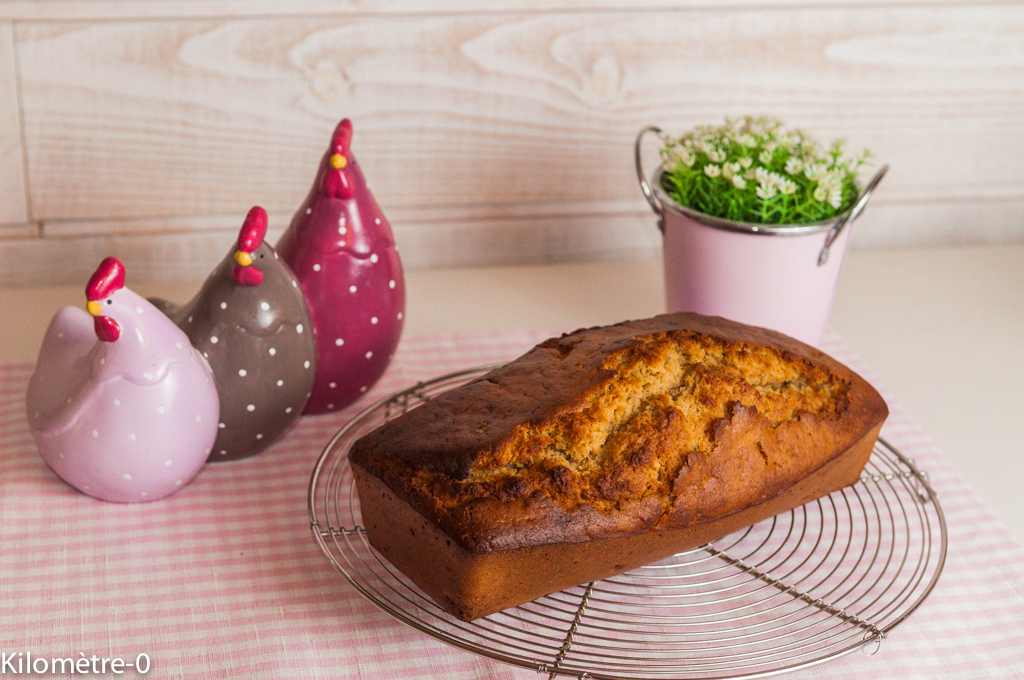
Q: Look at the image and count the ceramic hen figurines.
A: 3